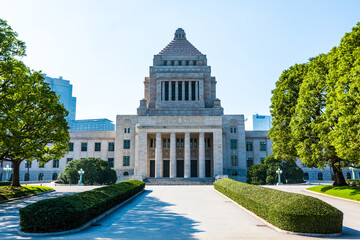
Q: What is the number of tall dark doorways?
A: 5